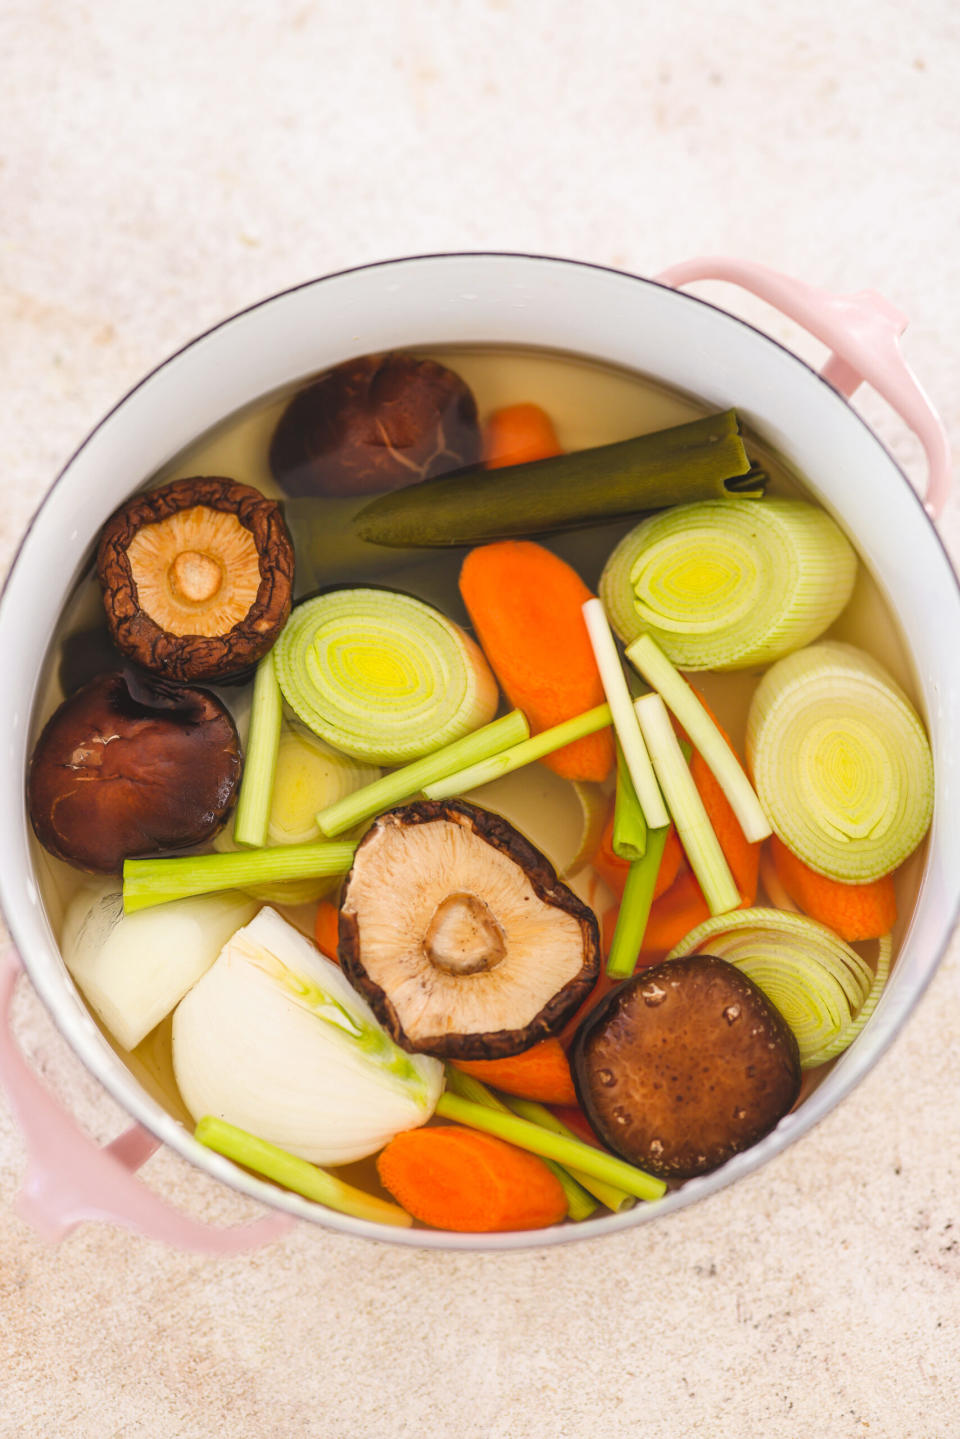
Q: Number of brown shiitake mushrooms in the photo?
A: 5